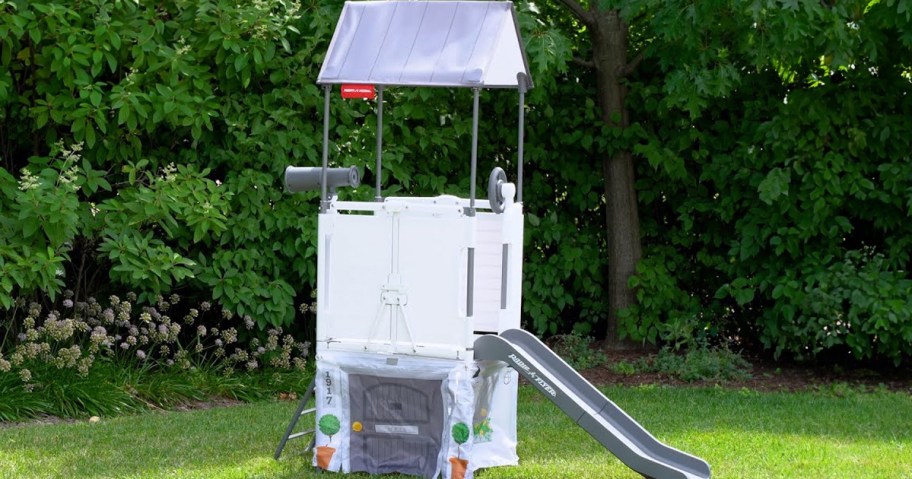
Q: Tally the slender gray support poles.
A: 4